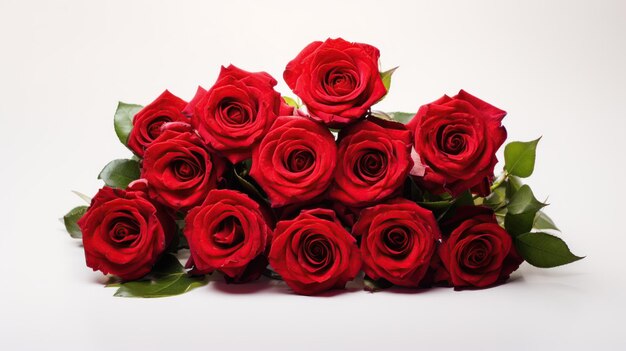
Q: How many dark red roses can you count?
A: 12